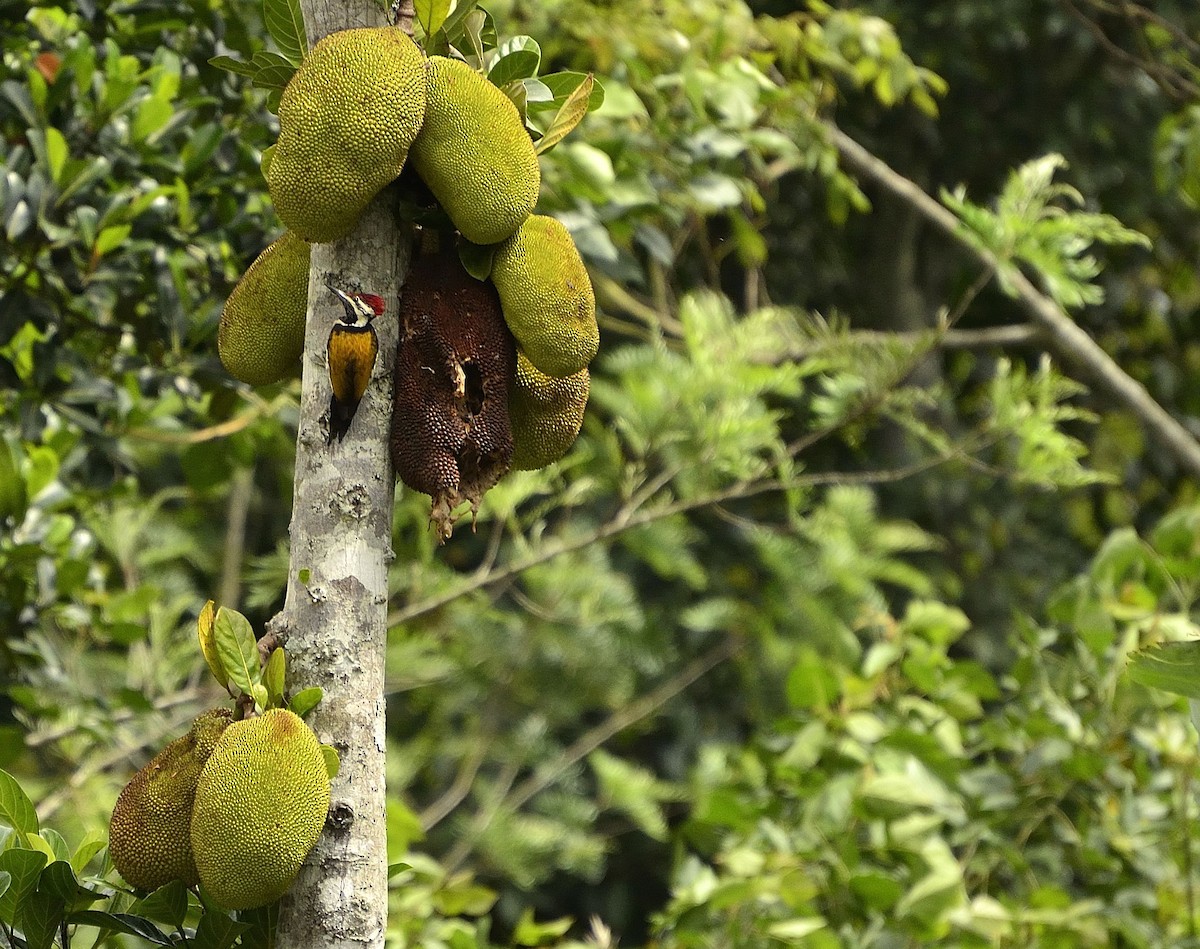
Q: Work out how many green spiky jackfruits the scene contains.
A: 7